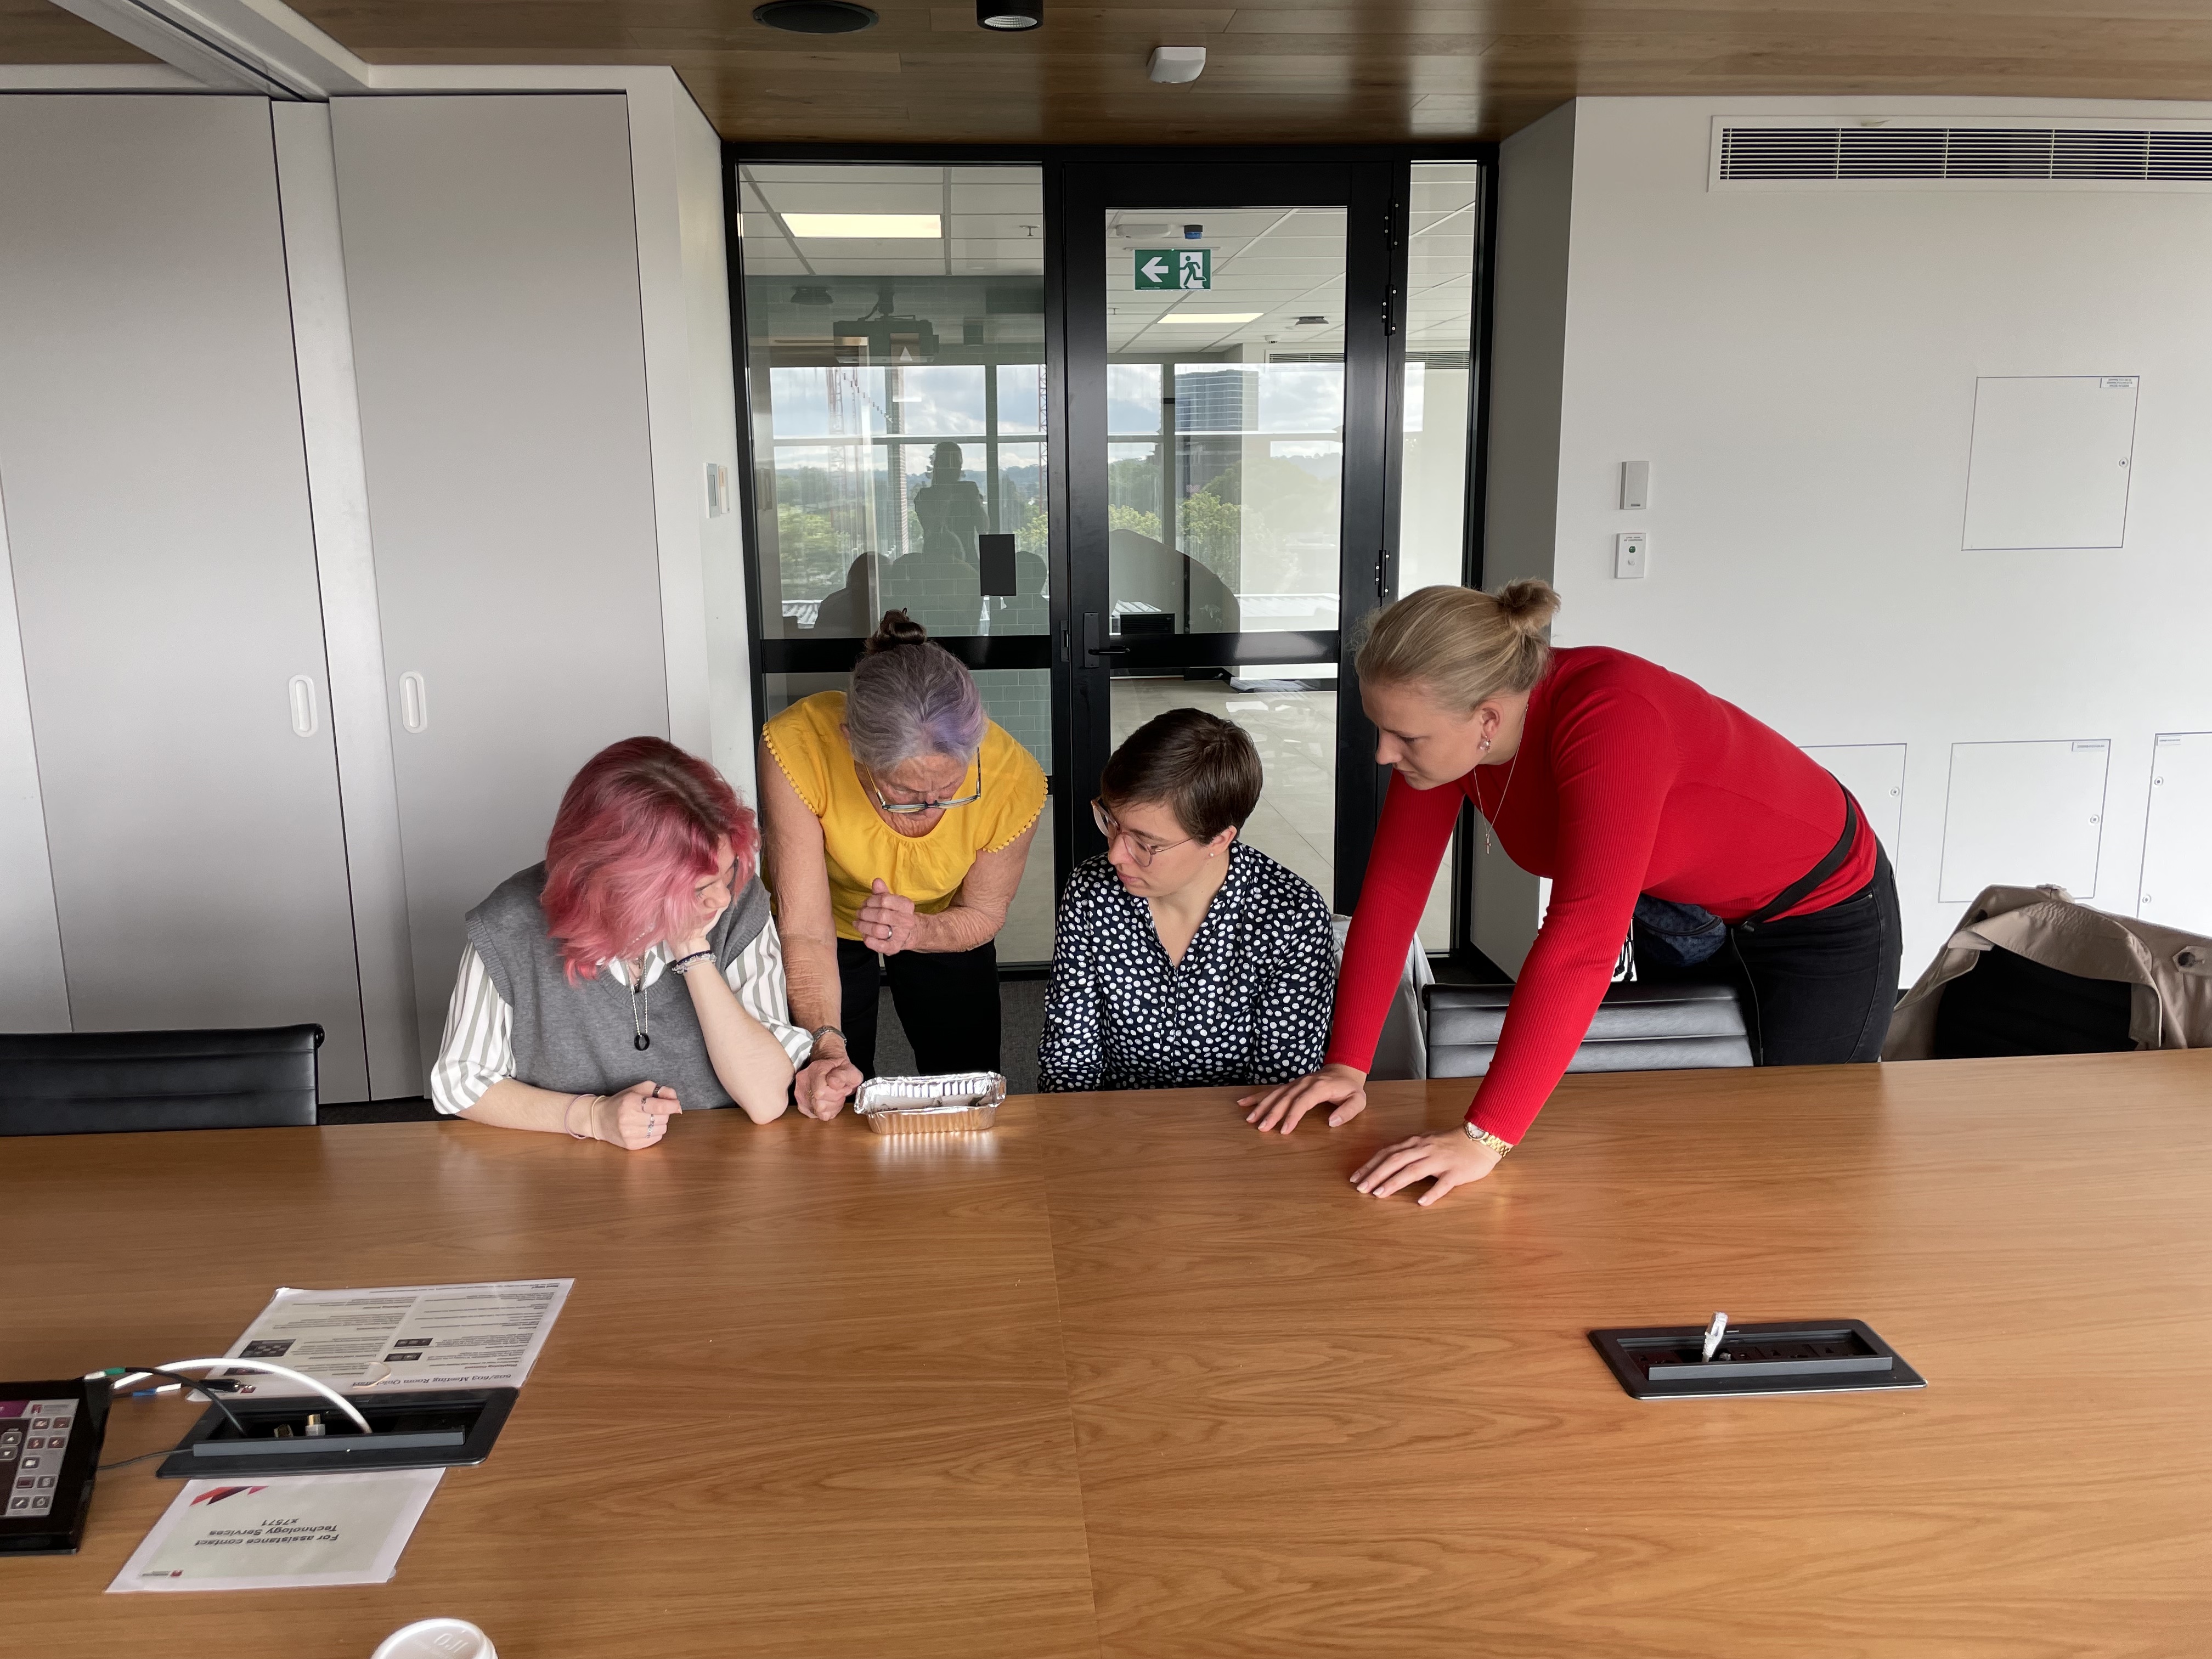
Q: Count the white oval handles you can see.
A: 2